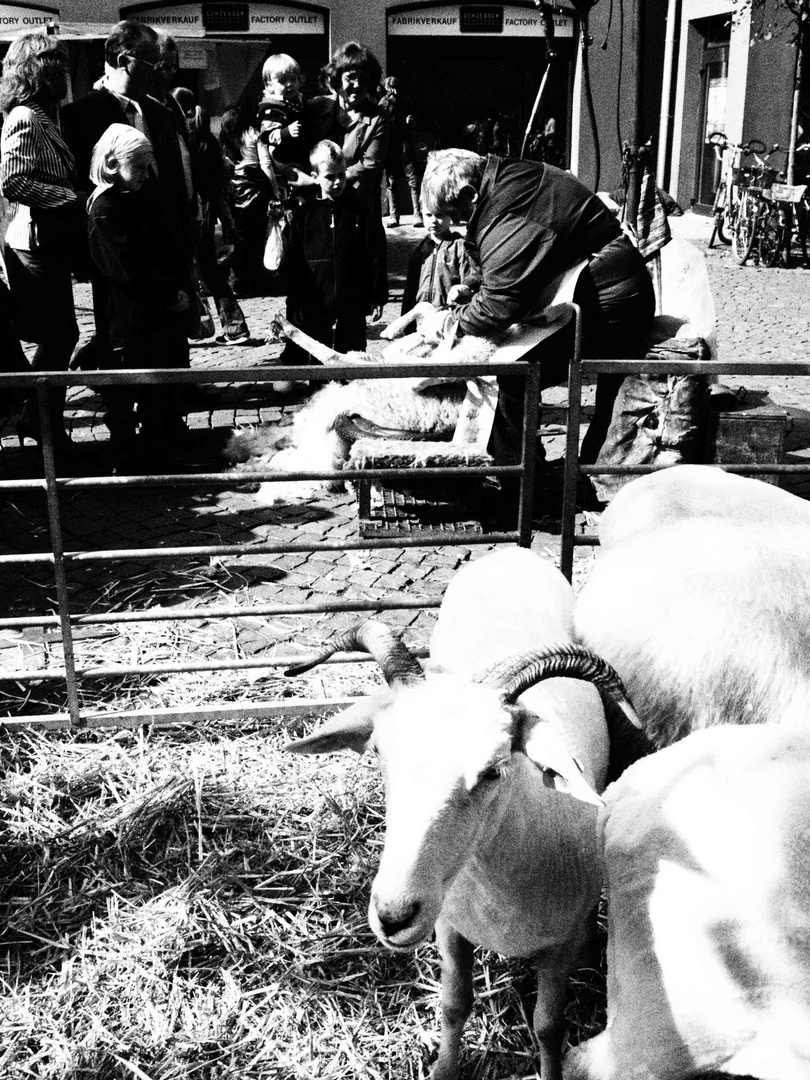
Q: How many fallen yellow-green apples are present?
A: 0